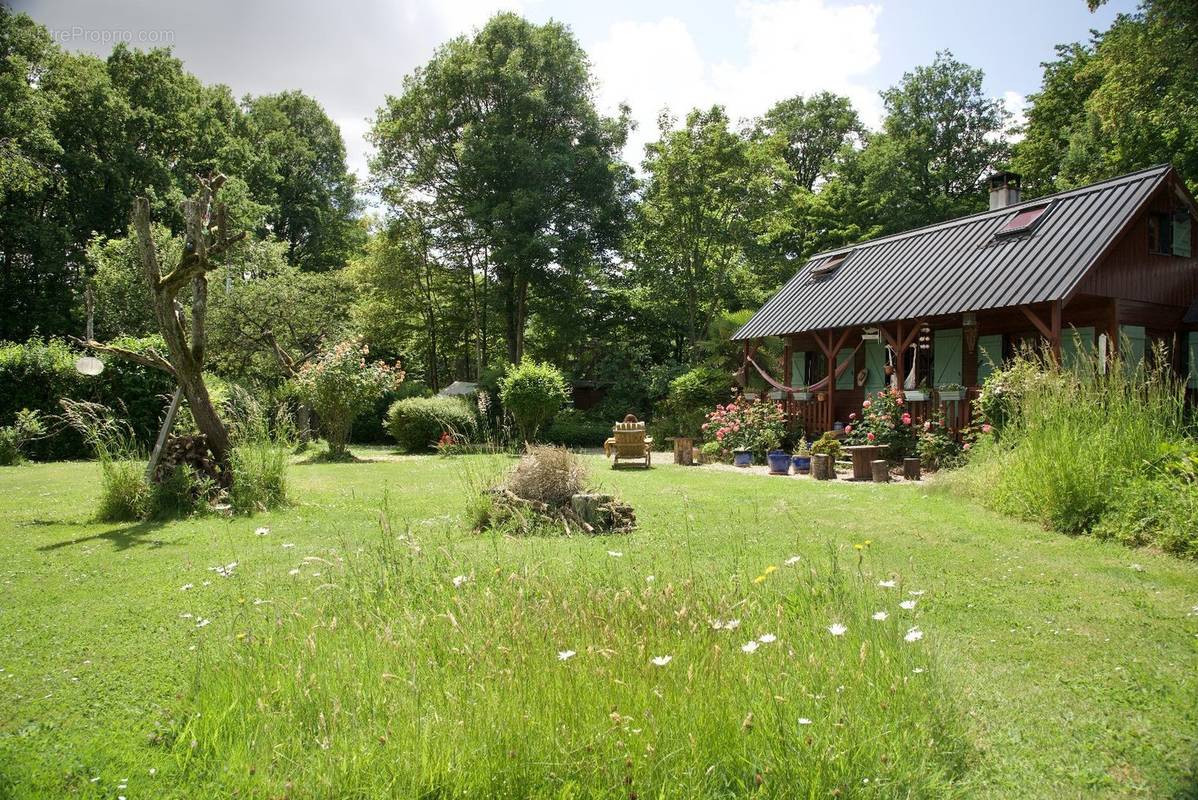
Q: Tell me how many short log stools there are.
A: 3